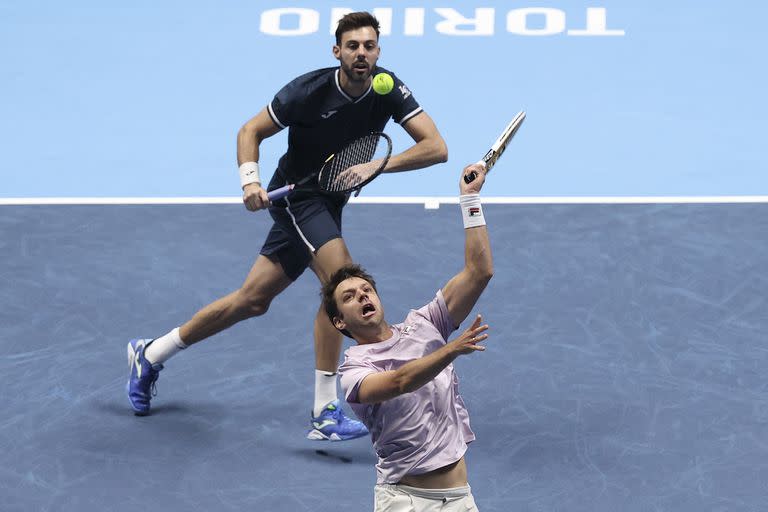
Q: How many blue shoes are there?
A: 2